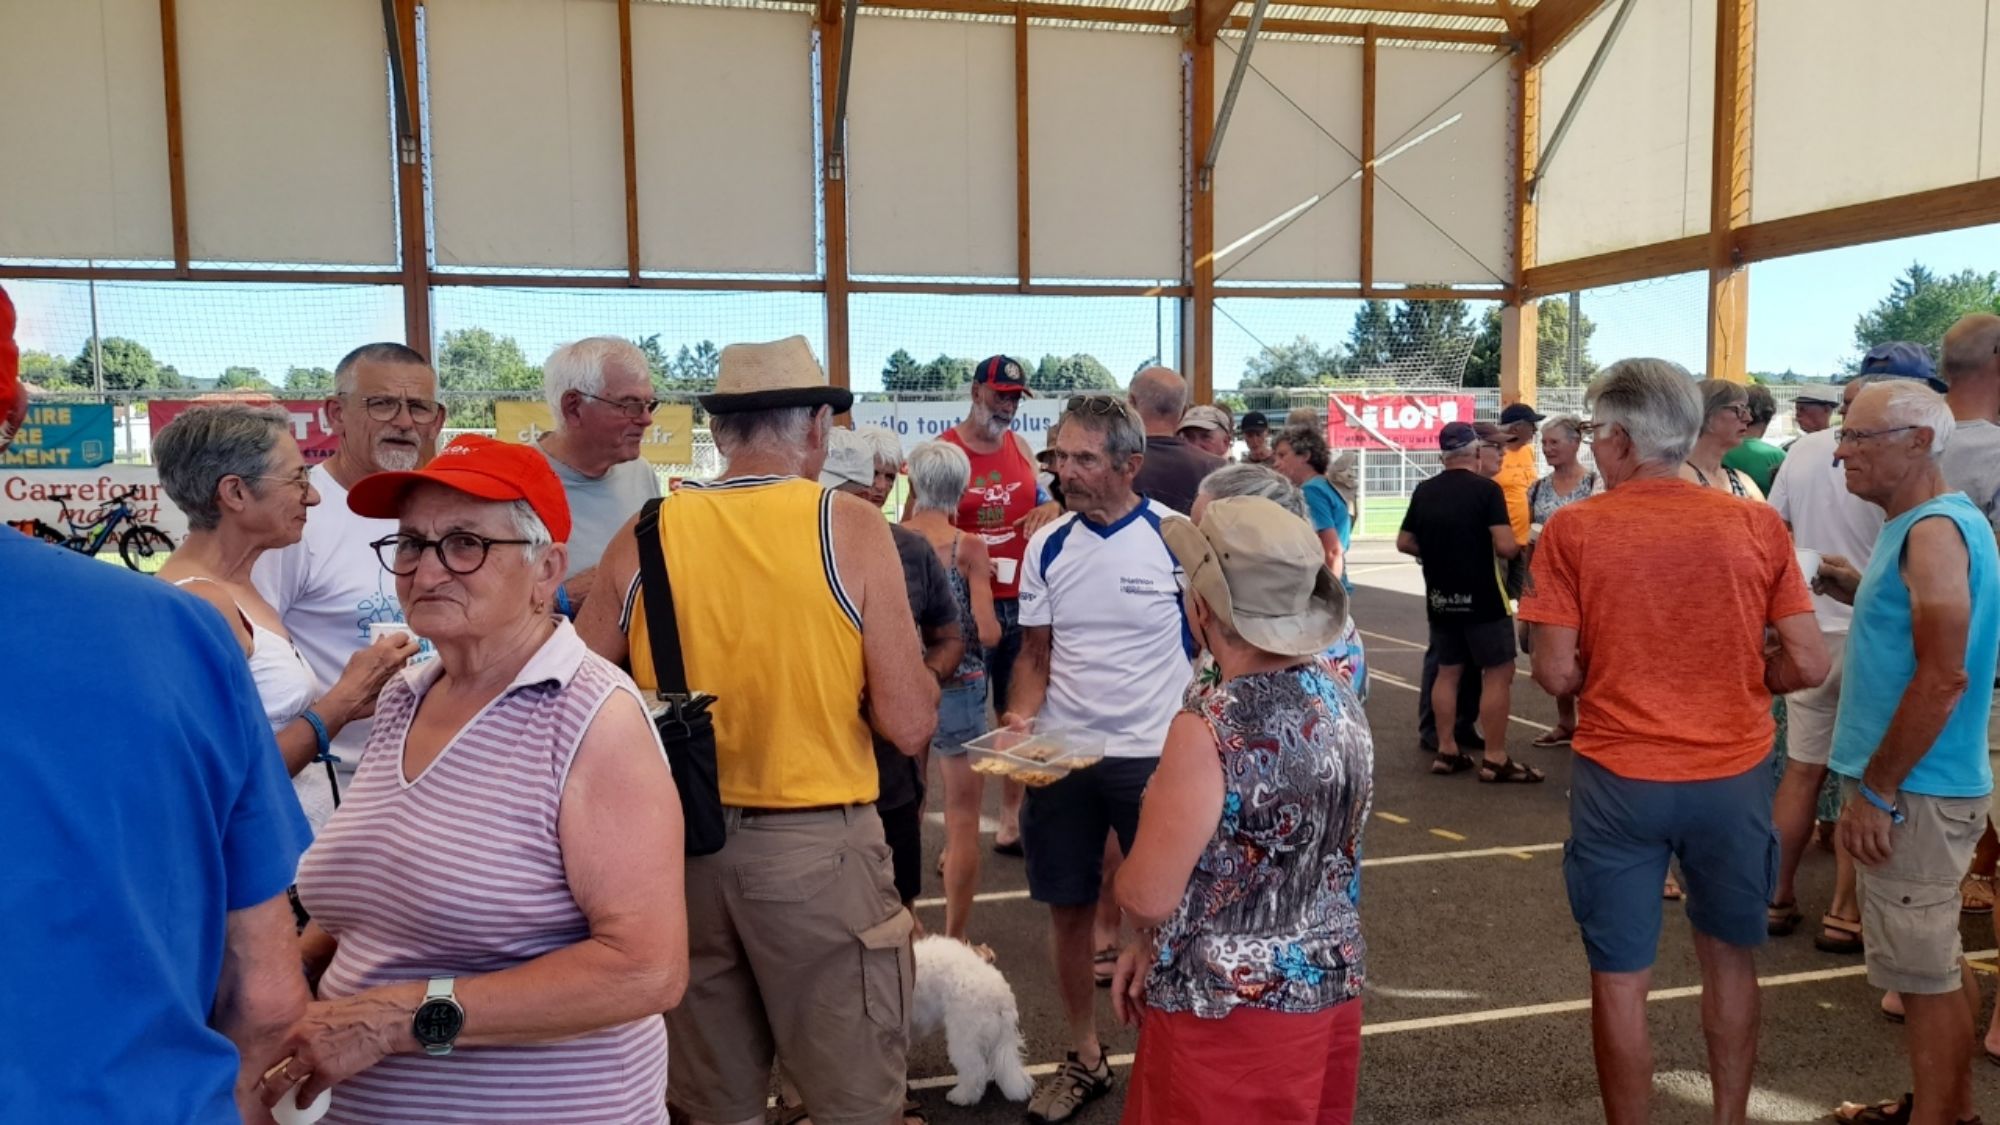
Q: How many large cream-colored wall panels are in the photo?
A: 10